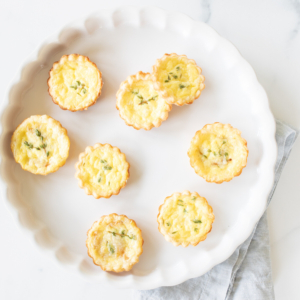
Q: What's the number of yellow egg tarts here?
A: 8